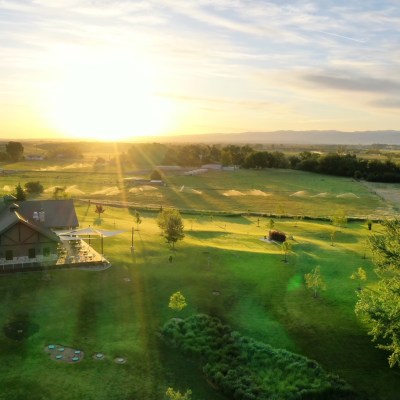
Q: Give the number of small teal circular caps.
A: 5